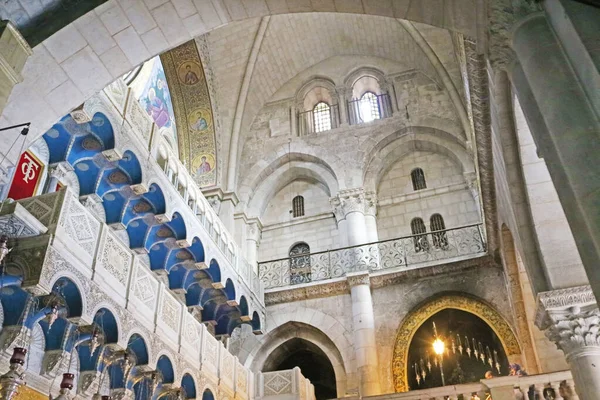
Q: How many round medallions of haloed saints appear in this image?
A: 3